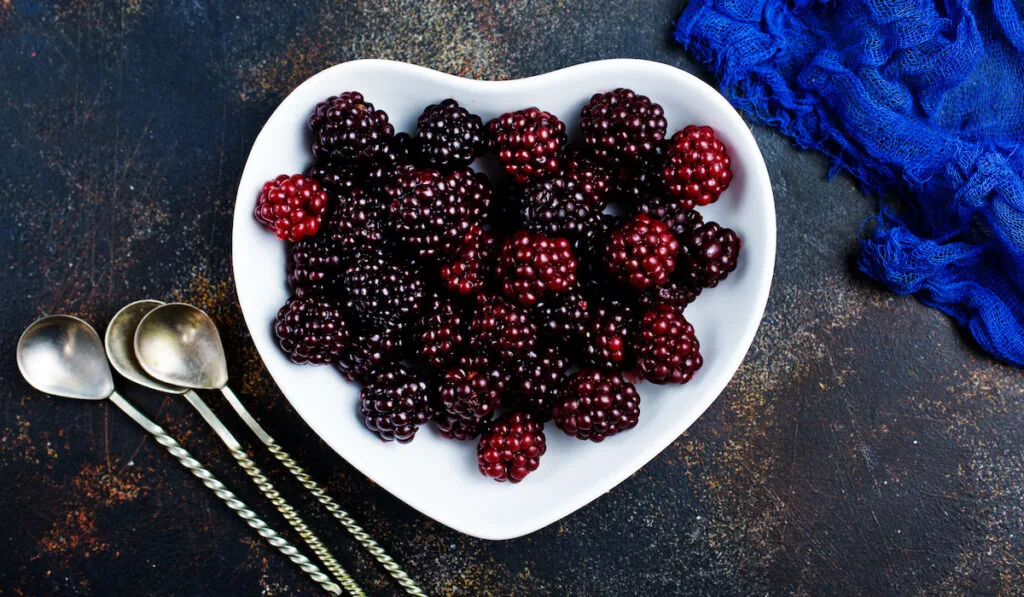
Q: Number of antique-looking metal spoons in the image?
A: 3